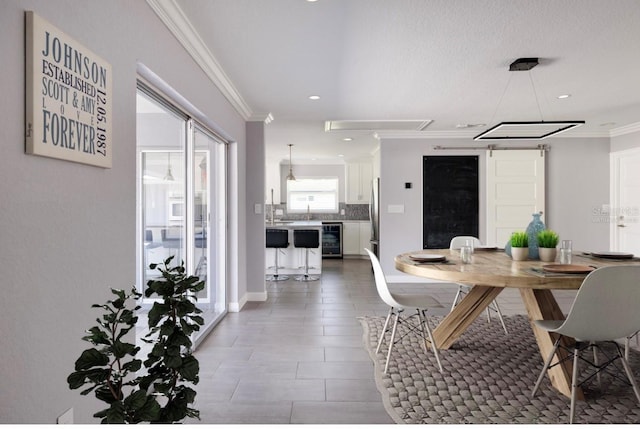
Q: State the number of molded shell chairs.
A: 3